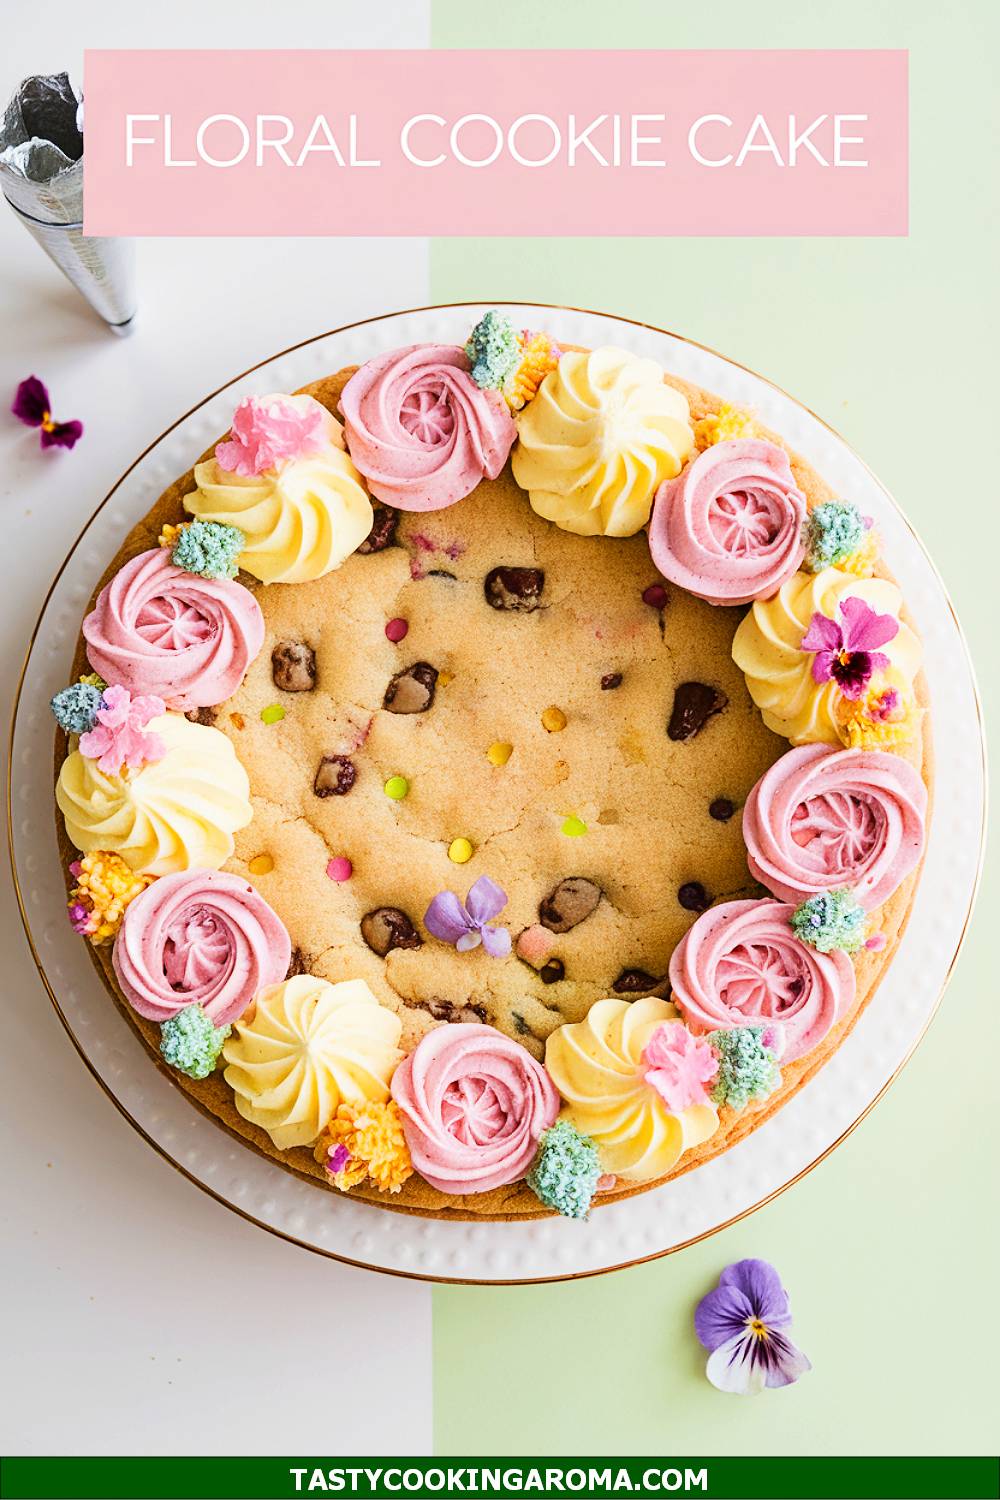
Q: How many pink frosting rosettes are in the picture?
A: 7